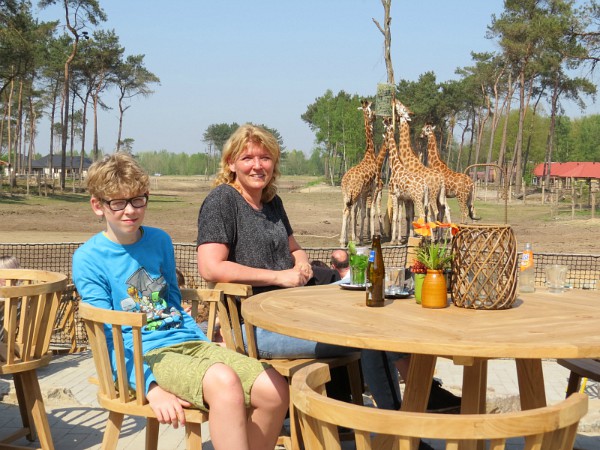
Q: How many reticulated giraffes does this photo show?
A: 5